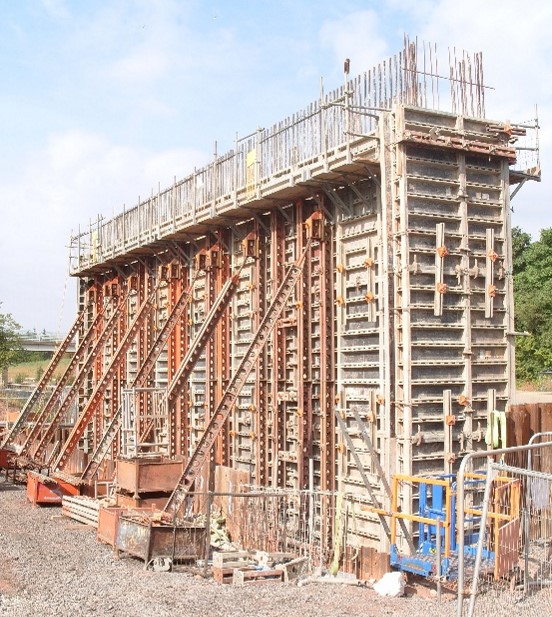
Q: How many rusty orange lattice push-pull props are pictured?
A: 7